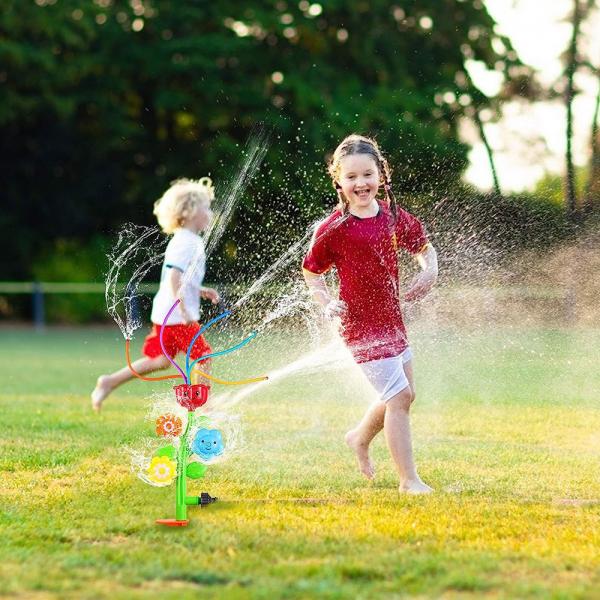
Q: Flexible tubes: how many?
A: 5